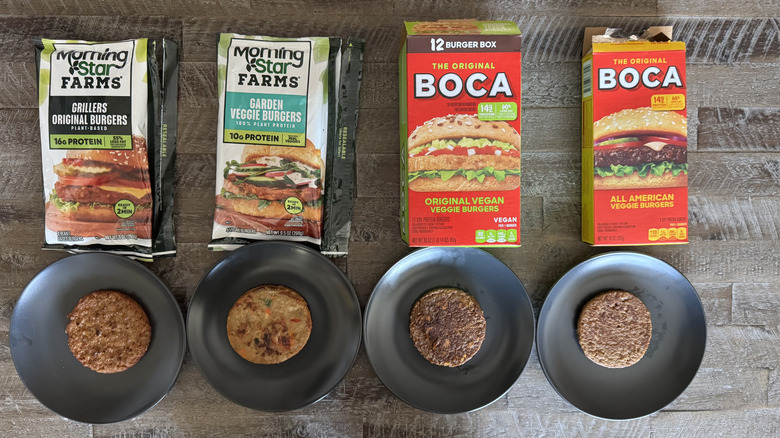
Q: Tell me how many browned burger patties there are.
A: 4